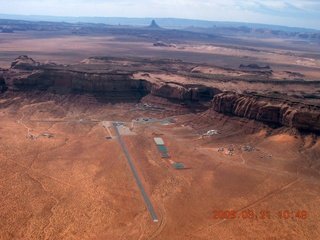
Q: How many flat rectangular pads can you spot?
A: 4